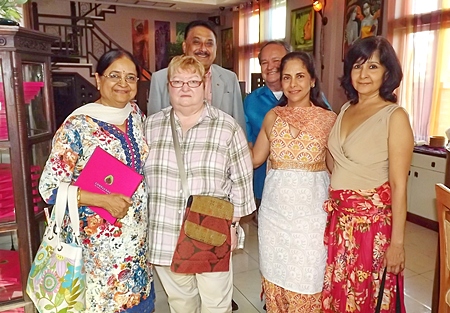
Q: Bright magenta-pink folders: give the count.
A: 1